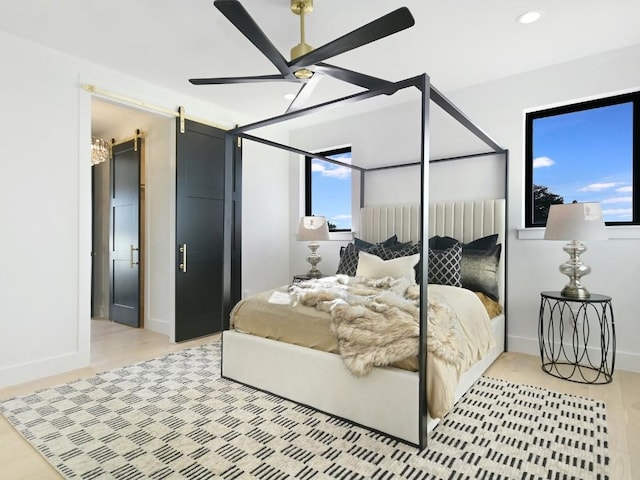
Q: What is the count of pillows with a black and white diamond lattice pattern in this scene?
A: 3